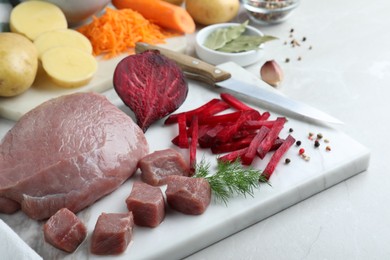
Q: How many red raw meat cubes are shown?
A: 5